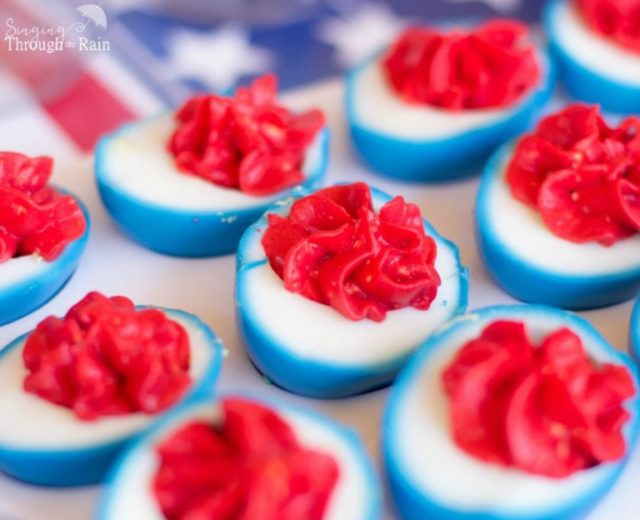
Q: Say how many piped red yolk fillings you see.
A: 9